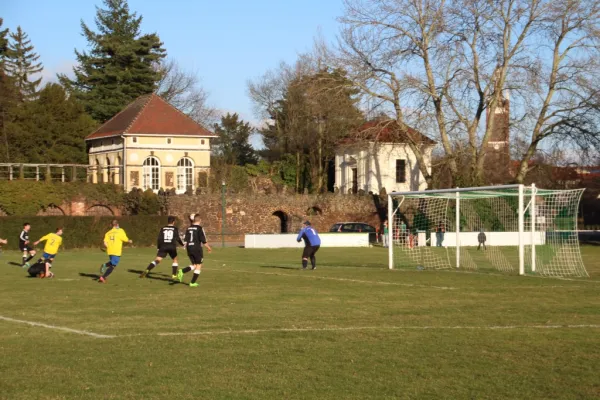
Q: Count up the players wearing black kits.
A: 4